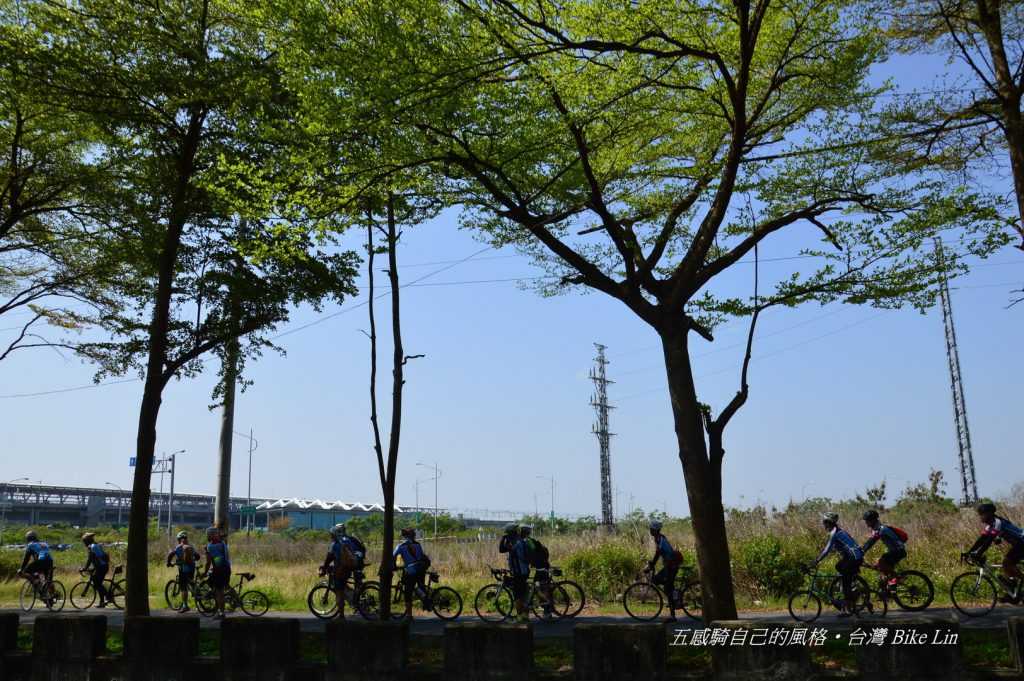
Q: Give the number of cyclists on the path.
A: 13